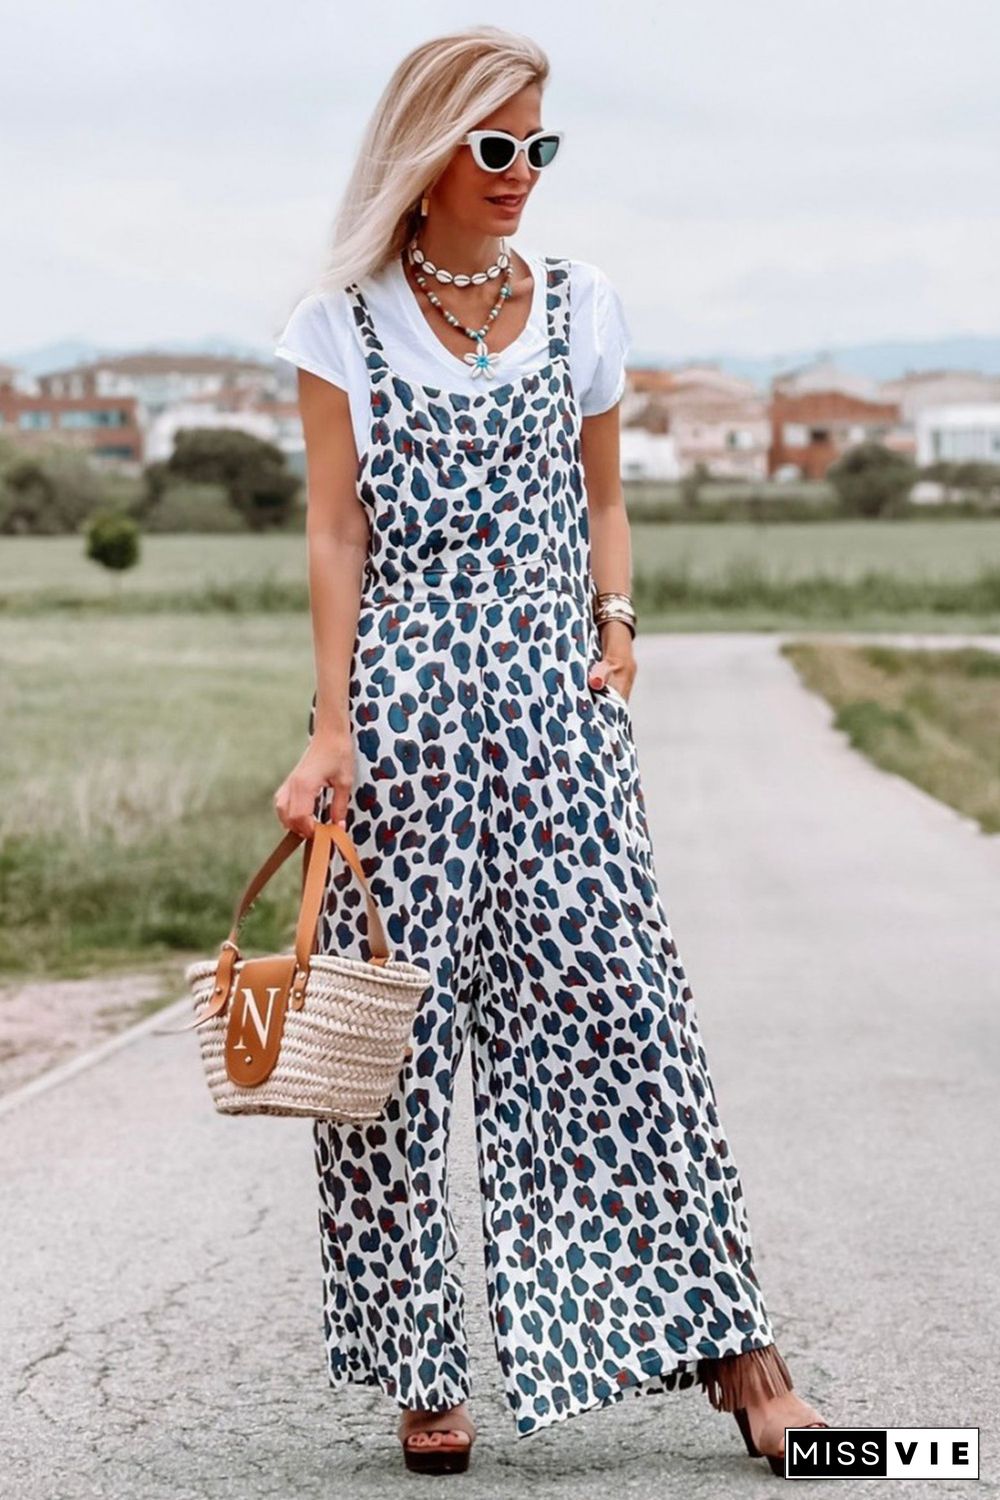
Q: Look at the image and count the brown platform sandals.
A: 2